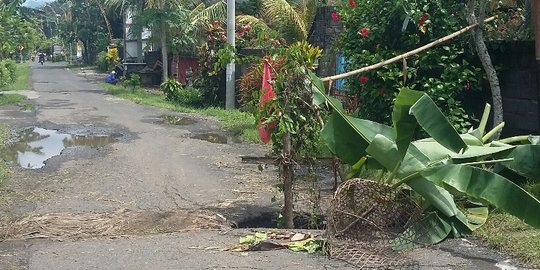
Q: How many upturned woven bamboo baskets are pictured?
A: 1